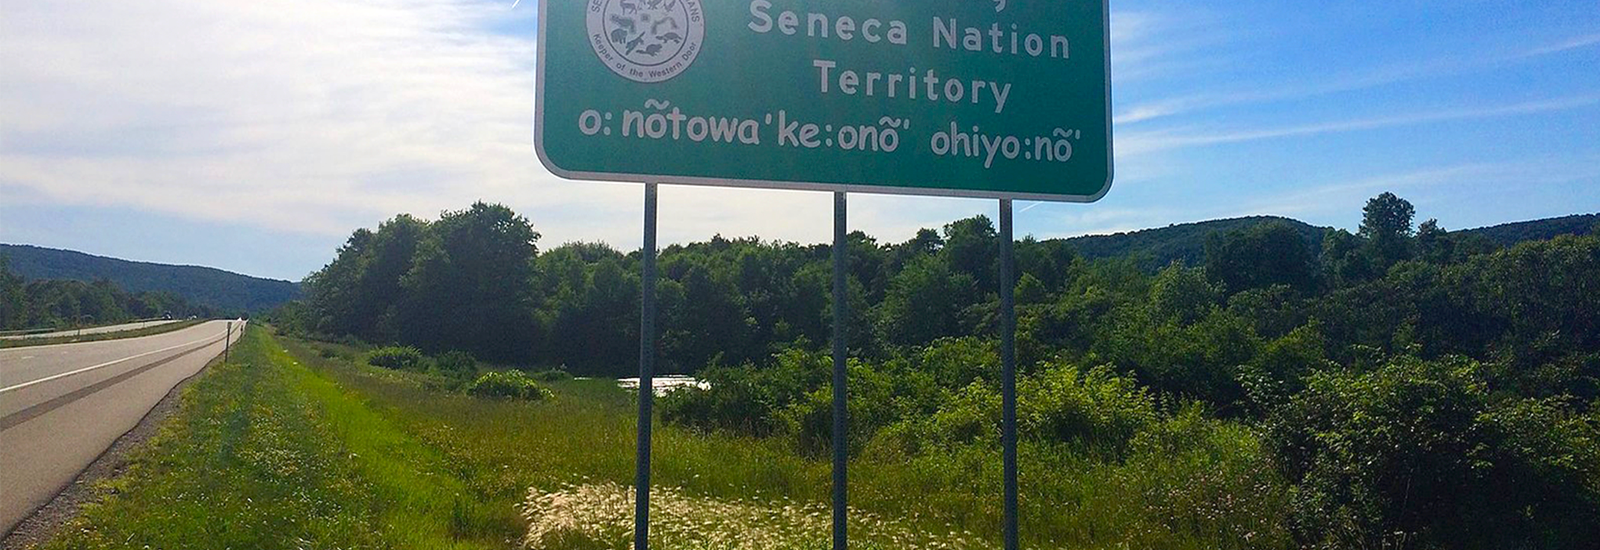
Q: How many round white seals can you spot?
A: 1